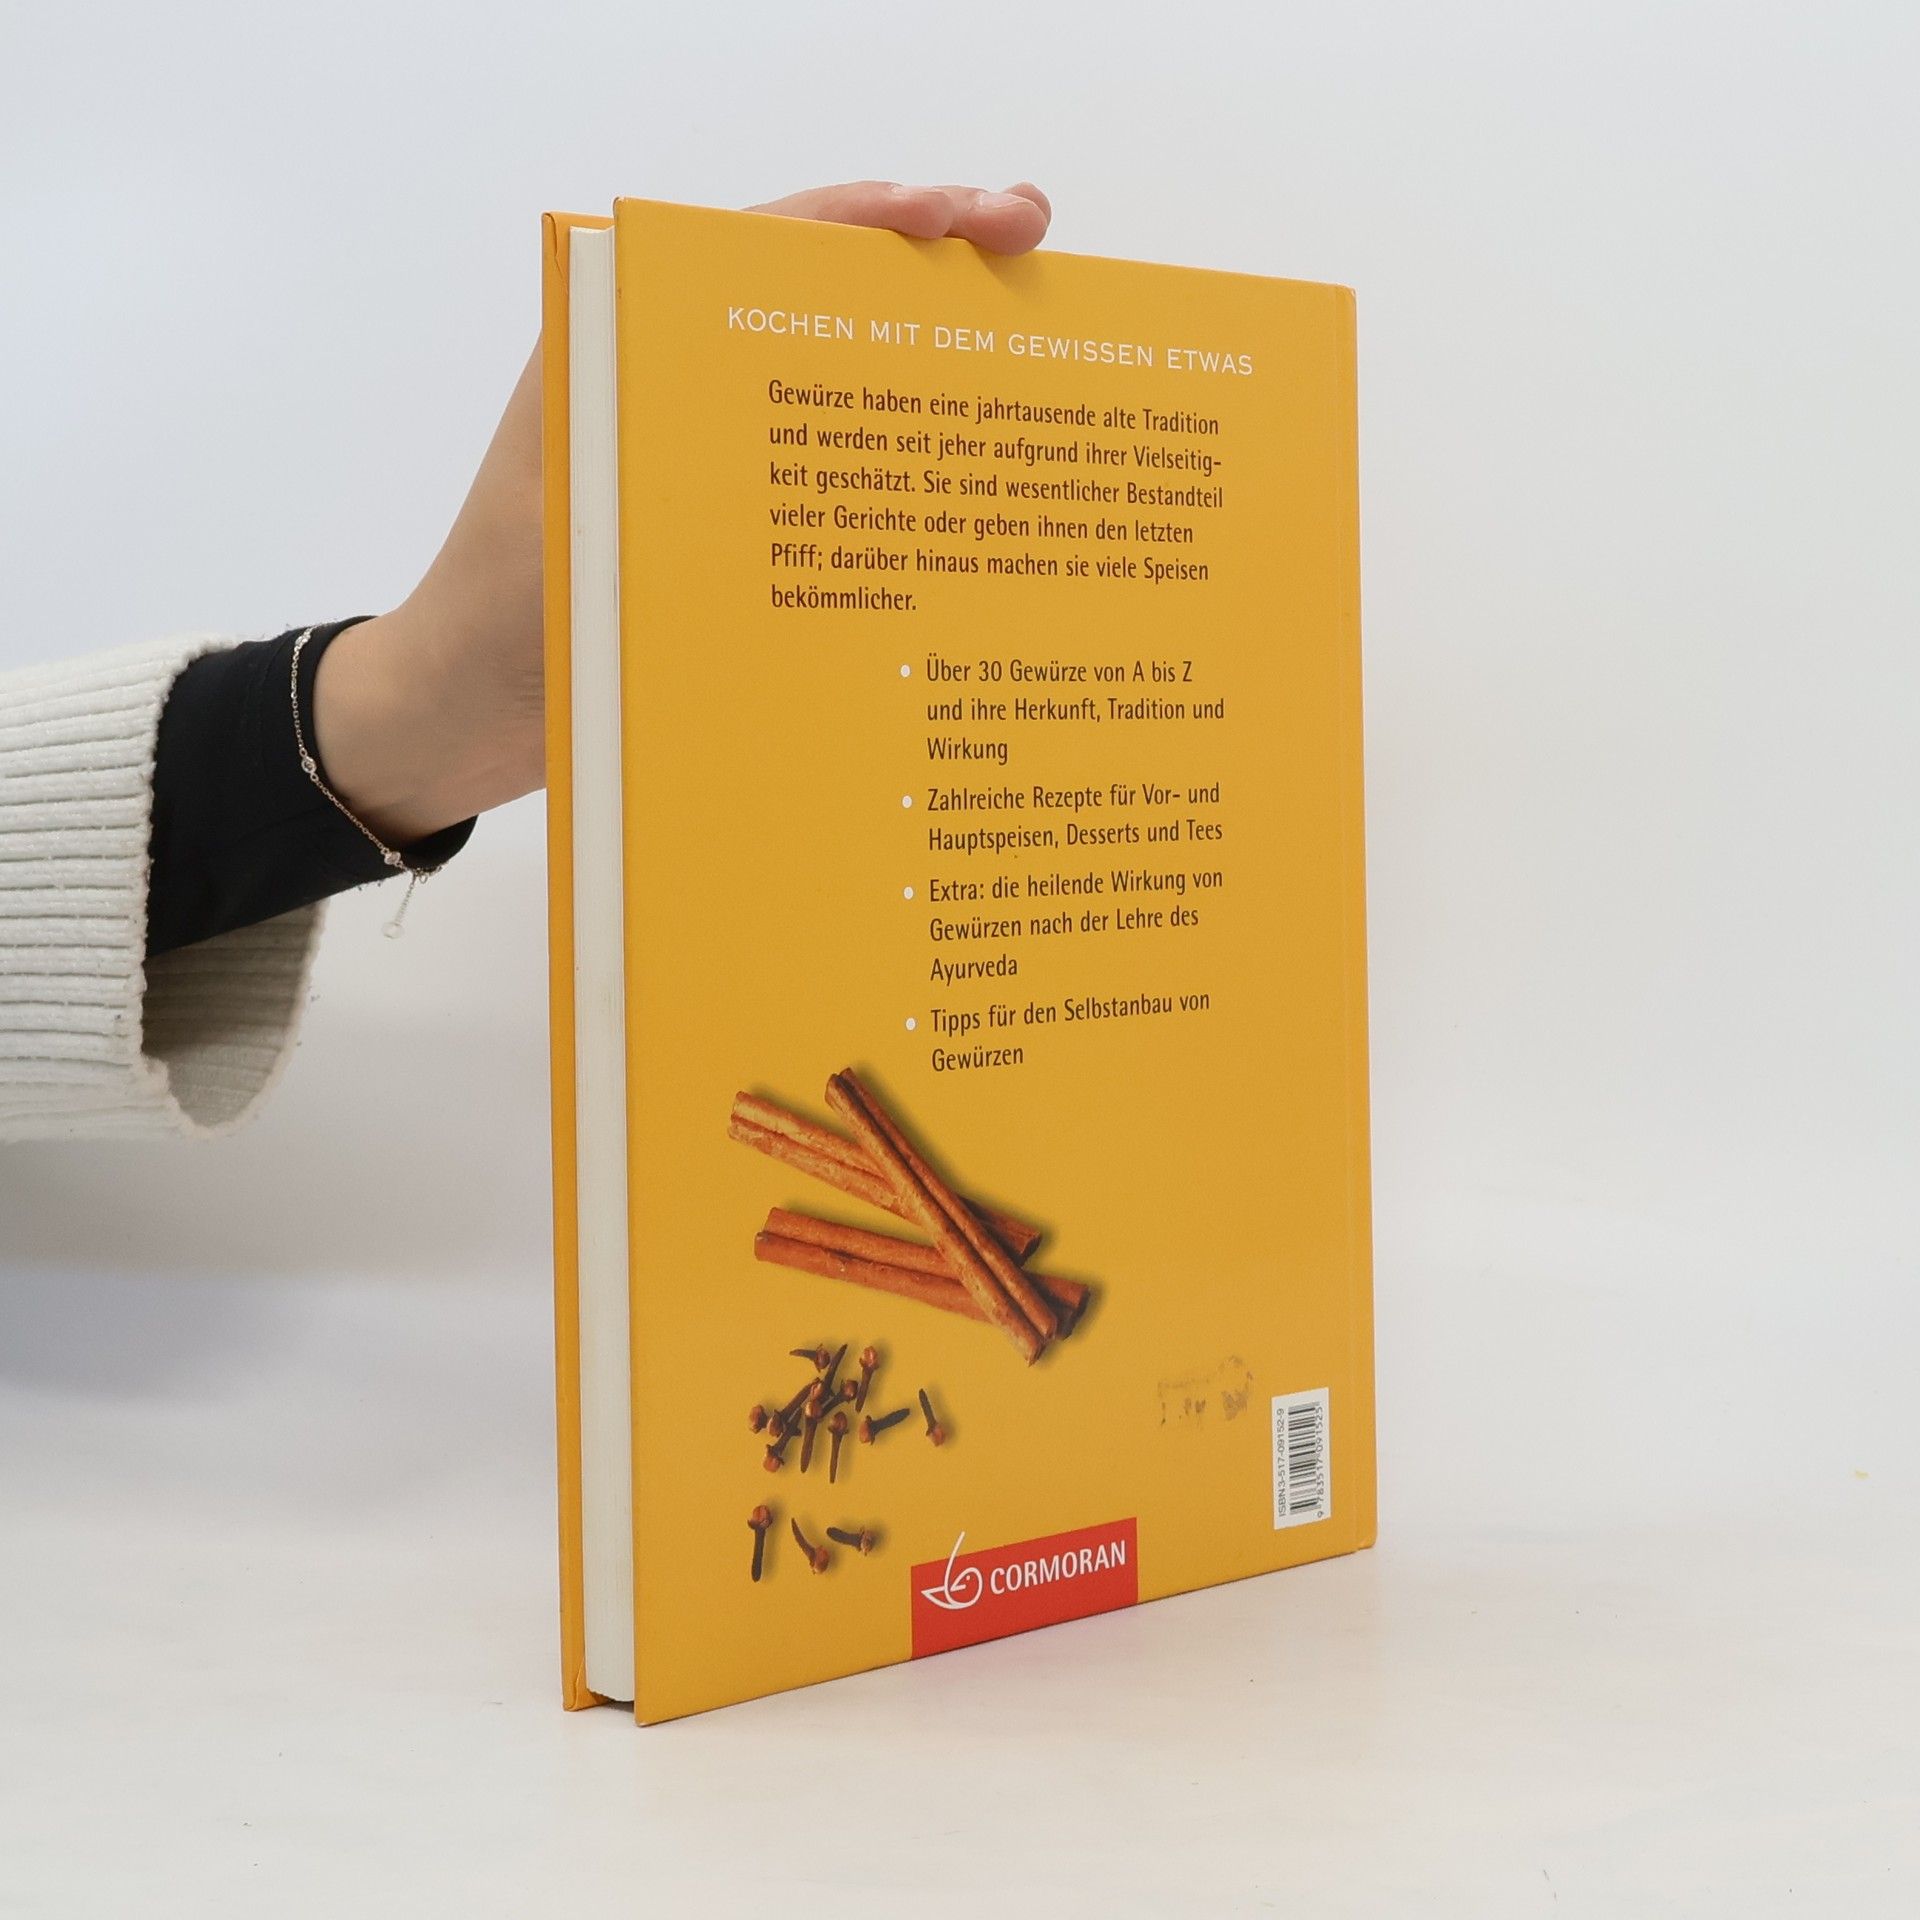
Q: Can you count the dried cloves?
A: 14